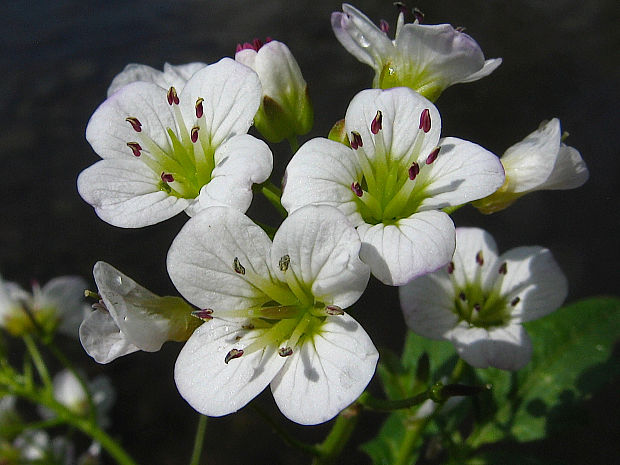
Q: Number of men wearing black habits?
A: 0